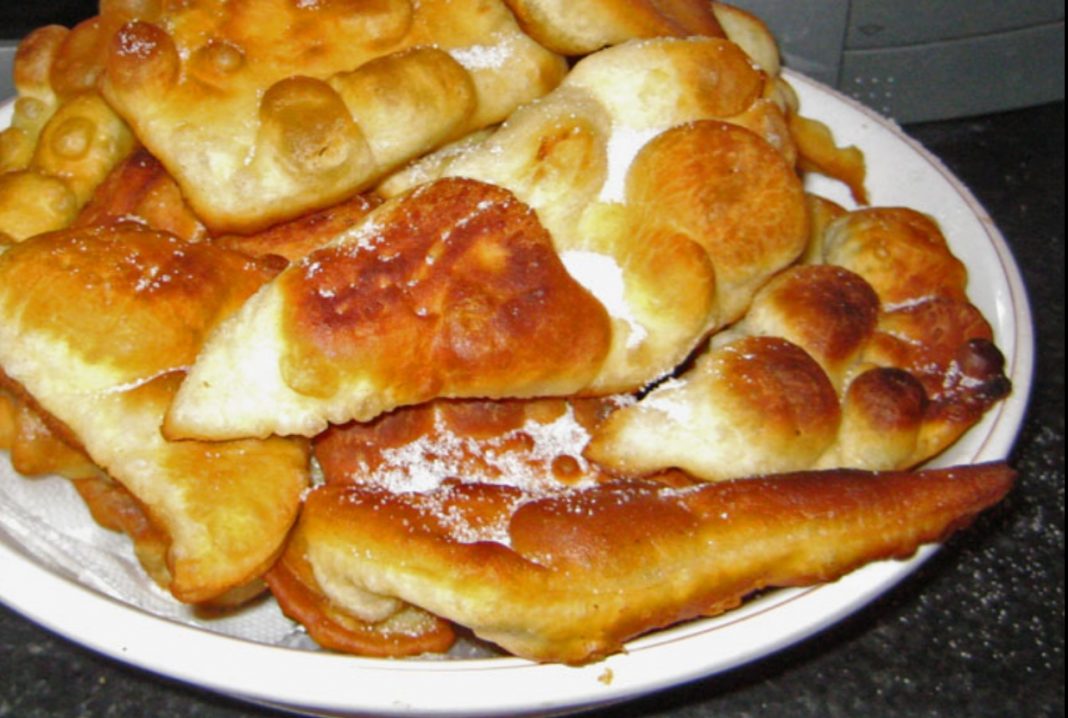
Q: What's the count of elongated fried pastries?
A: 1